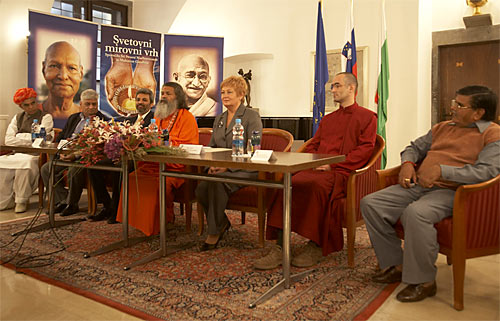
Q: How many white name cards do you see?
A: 4